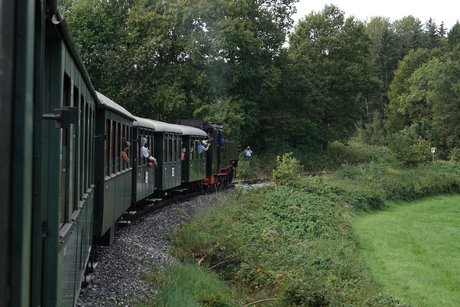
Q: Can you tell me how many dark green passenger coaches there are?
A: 5